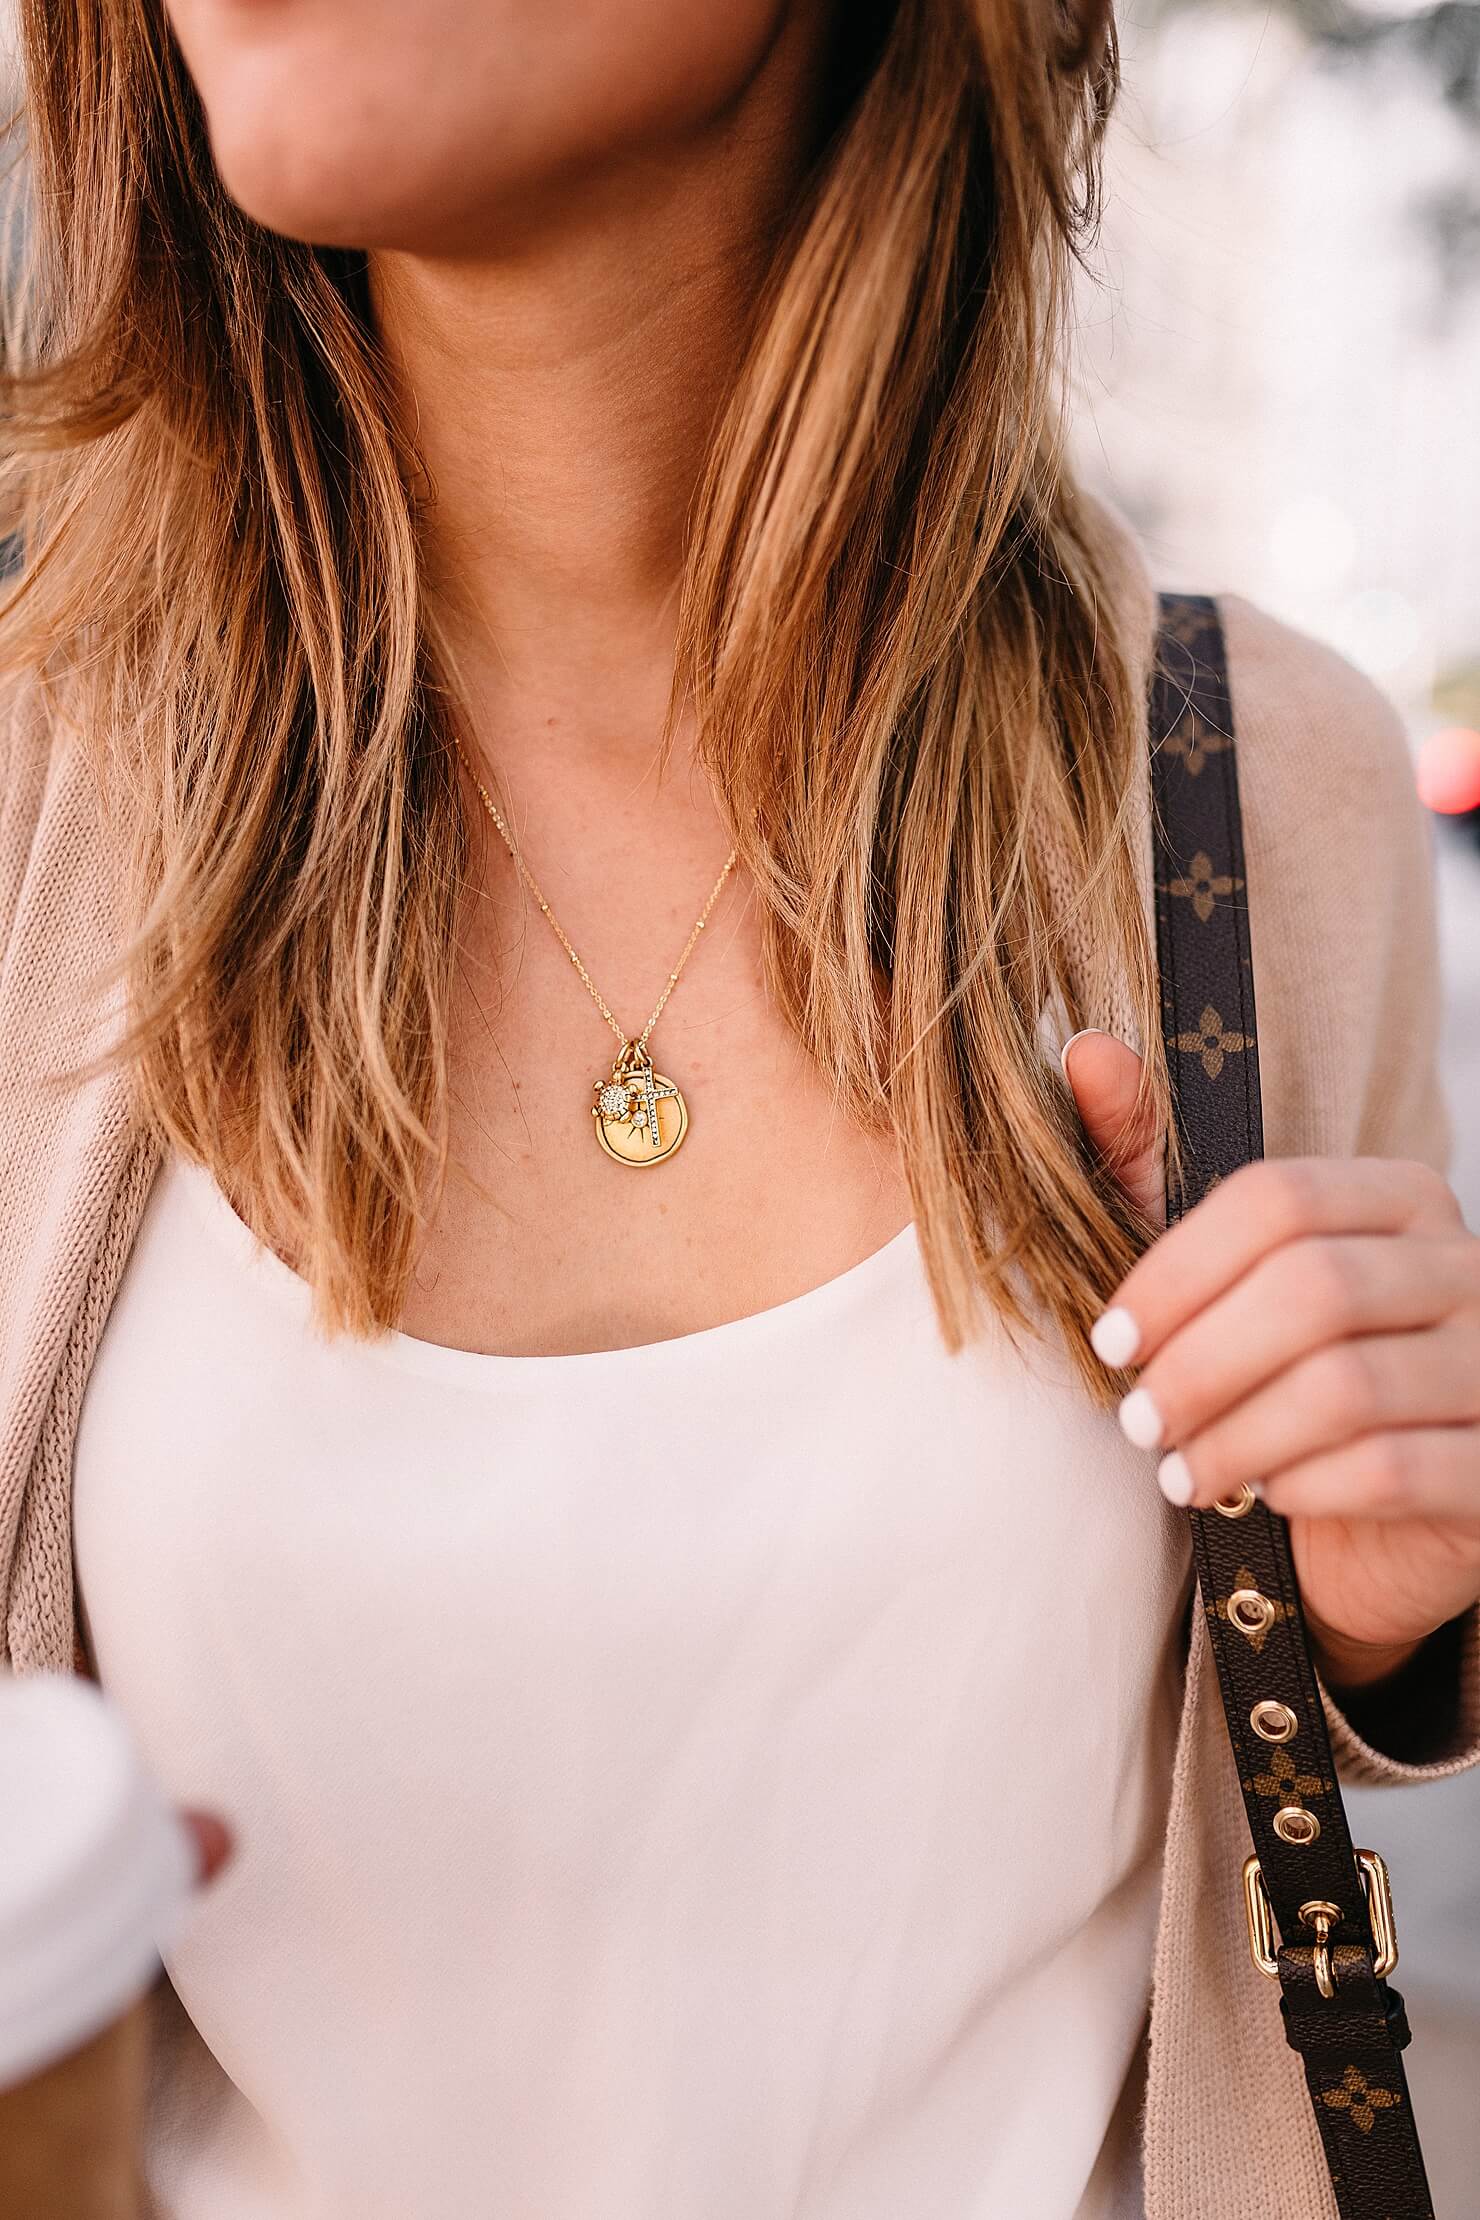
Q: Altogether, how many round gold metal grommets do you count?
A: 5